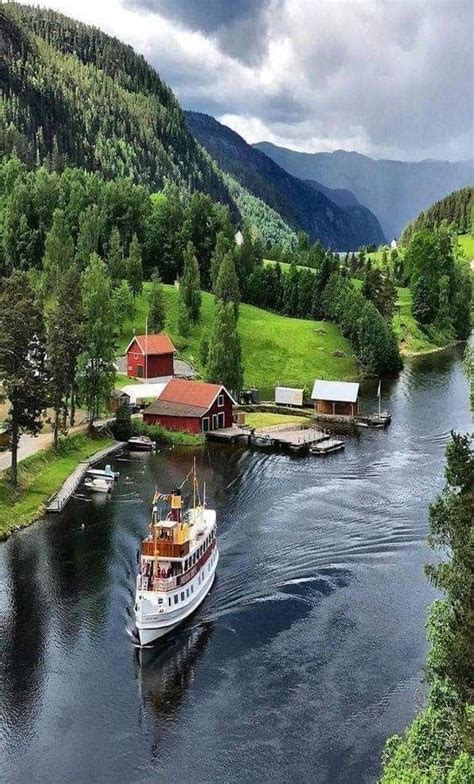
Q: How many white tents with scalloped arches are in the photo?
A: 0